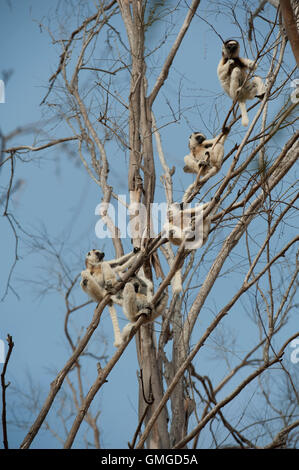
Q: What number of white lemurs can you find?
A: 5